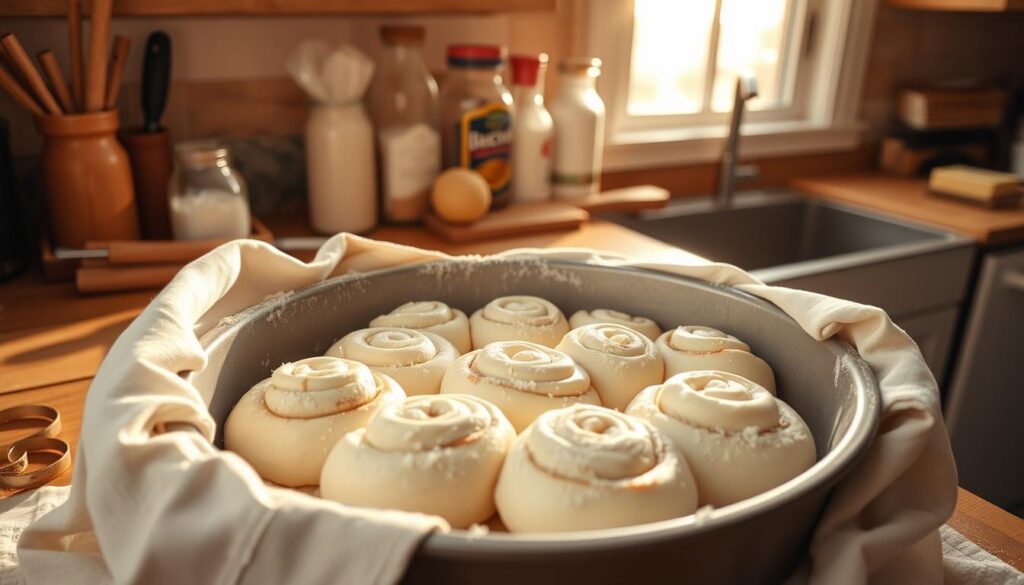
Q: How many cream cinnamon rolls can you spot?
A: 11